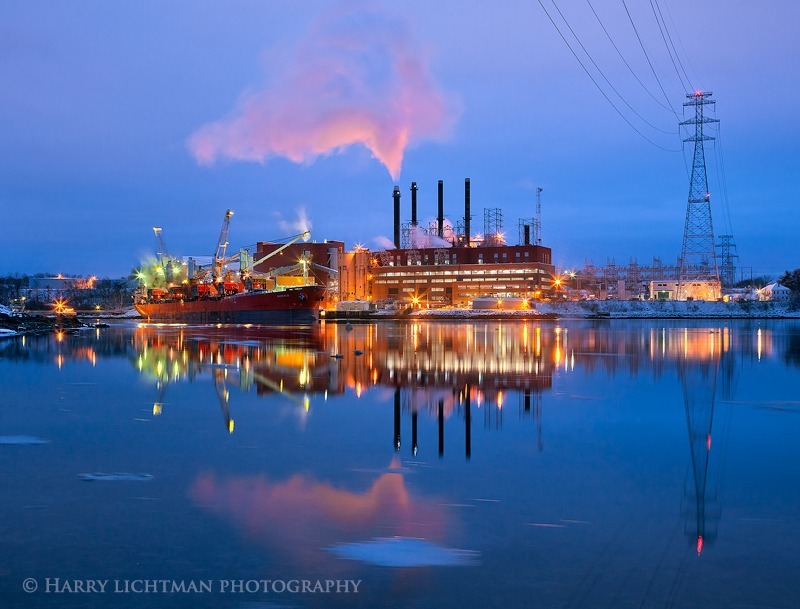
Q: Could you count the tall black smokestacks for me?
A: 4